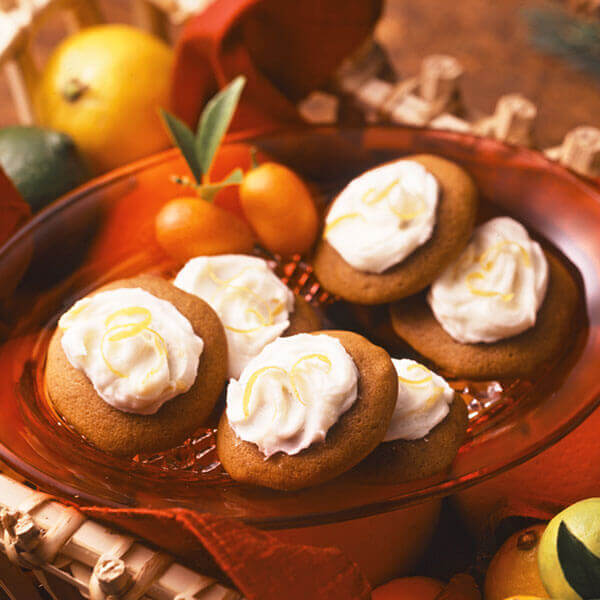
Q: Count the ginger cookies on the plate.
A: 6